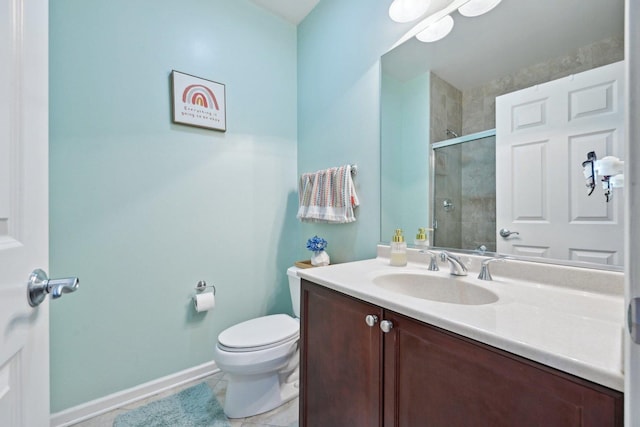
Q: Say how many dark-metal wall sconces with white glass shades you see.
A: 2